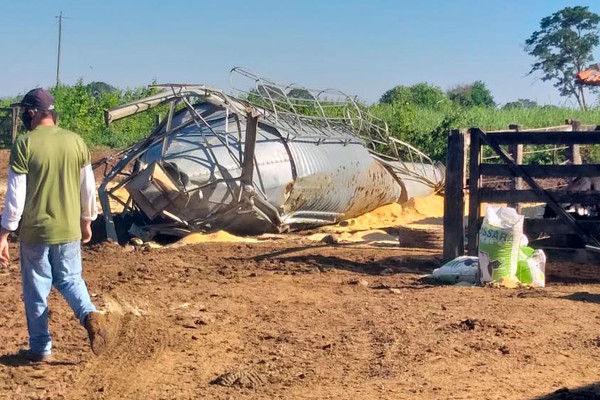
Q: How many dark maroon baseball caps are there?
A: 1